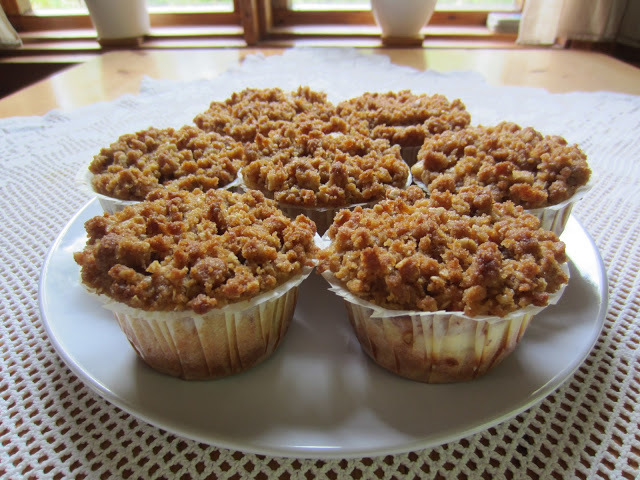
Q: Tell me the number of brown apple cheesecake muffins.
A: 7